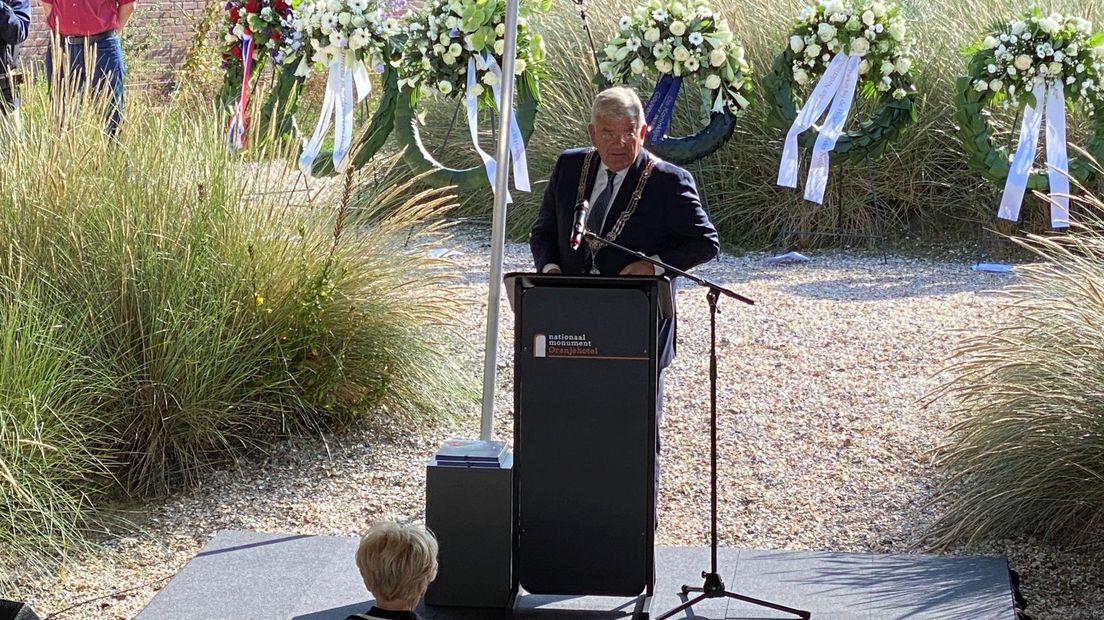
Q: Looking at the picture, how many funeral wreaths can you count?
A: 6